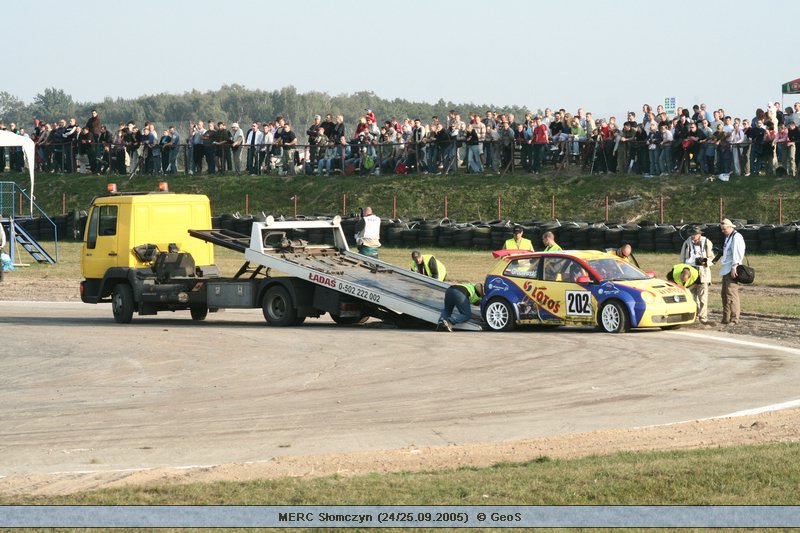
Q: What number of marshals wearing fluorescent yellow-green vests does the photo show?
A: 5